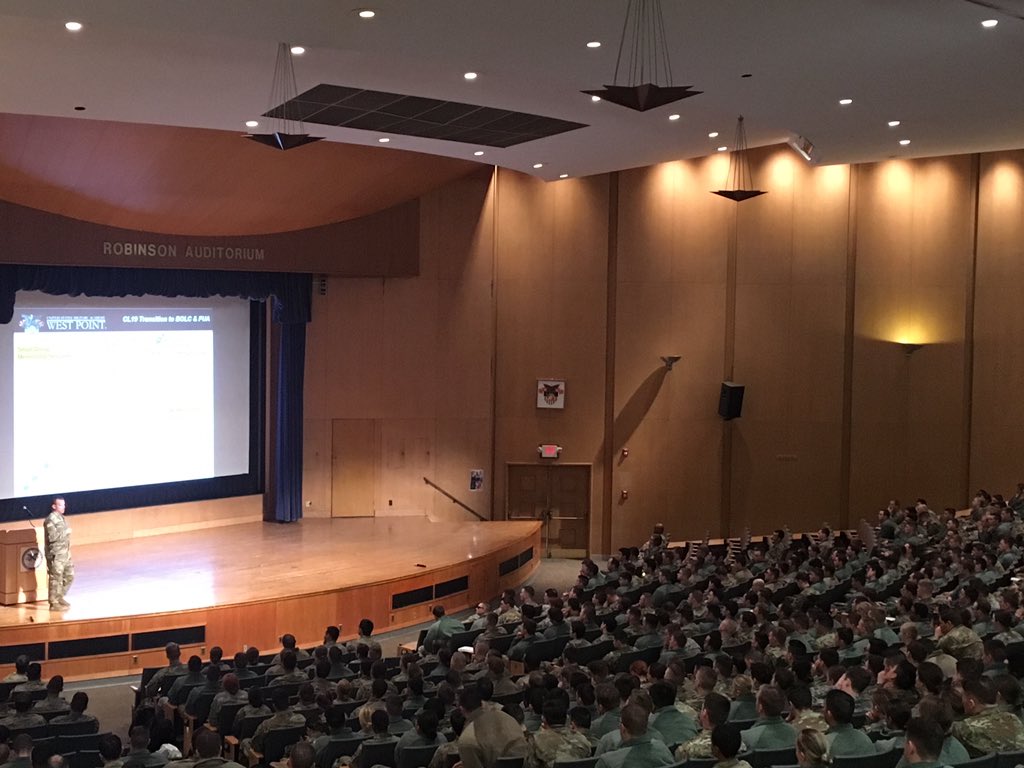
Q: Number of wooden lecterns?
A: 1